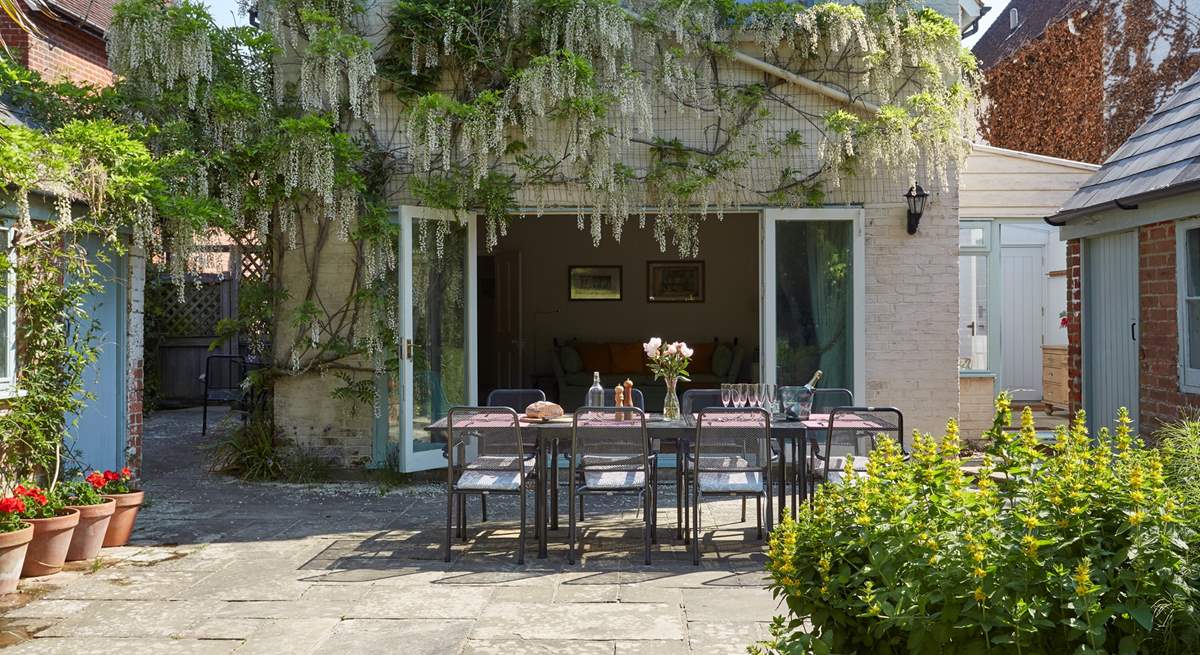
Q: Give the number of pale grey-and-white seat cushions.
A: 4